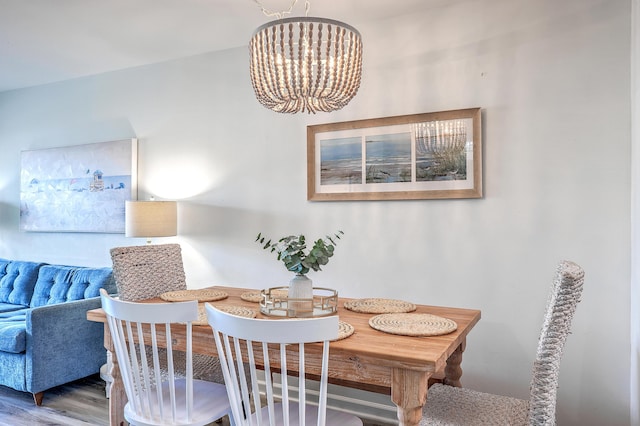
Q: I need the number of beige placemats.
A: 6